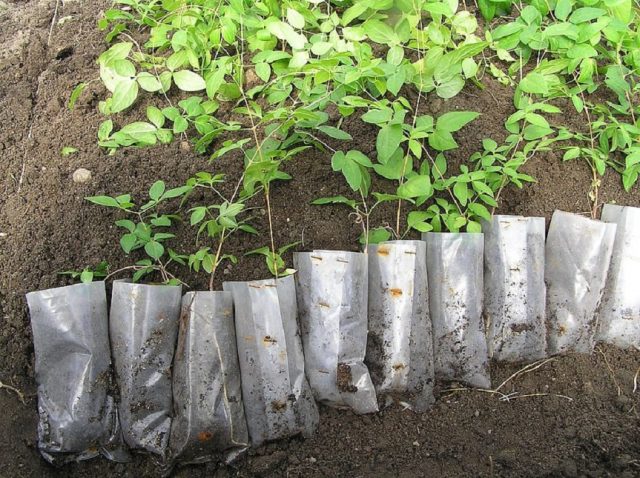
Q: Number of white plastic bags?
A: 10